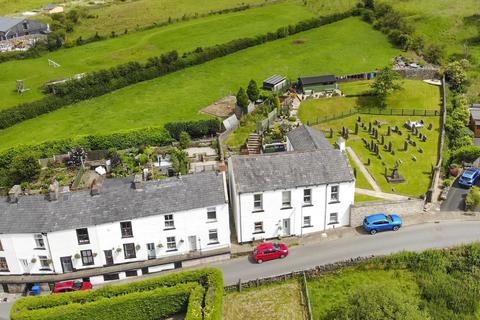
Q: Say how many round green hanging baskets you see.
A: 8